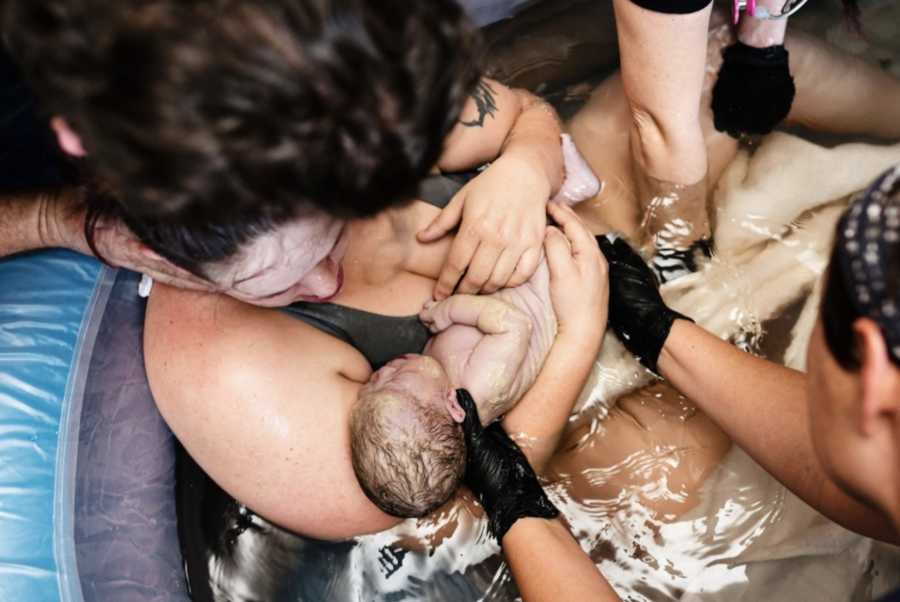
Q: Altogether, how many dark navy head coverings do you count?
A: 1